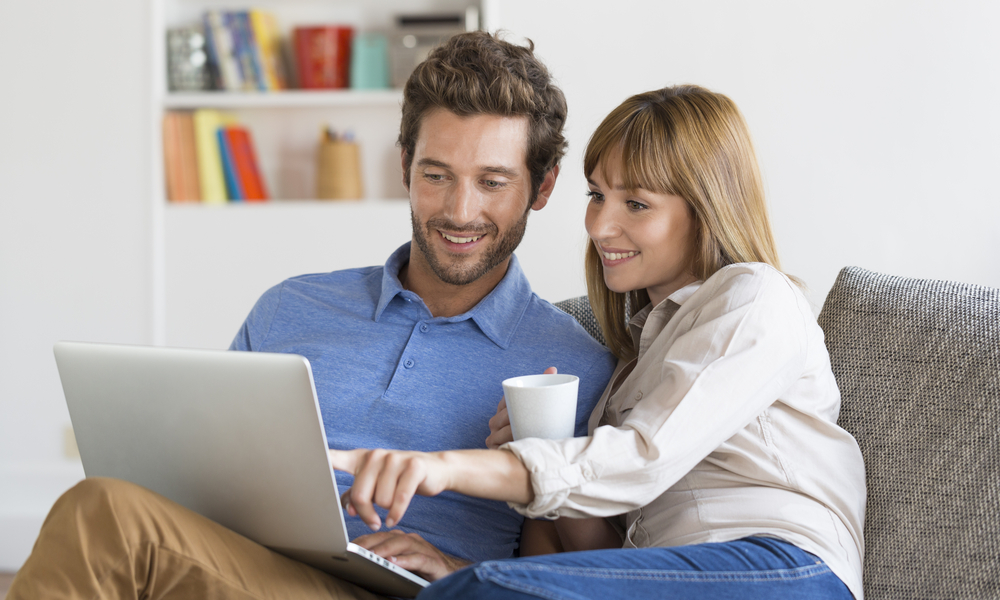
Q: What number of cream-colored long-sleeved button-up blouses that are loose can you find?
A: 1